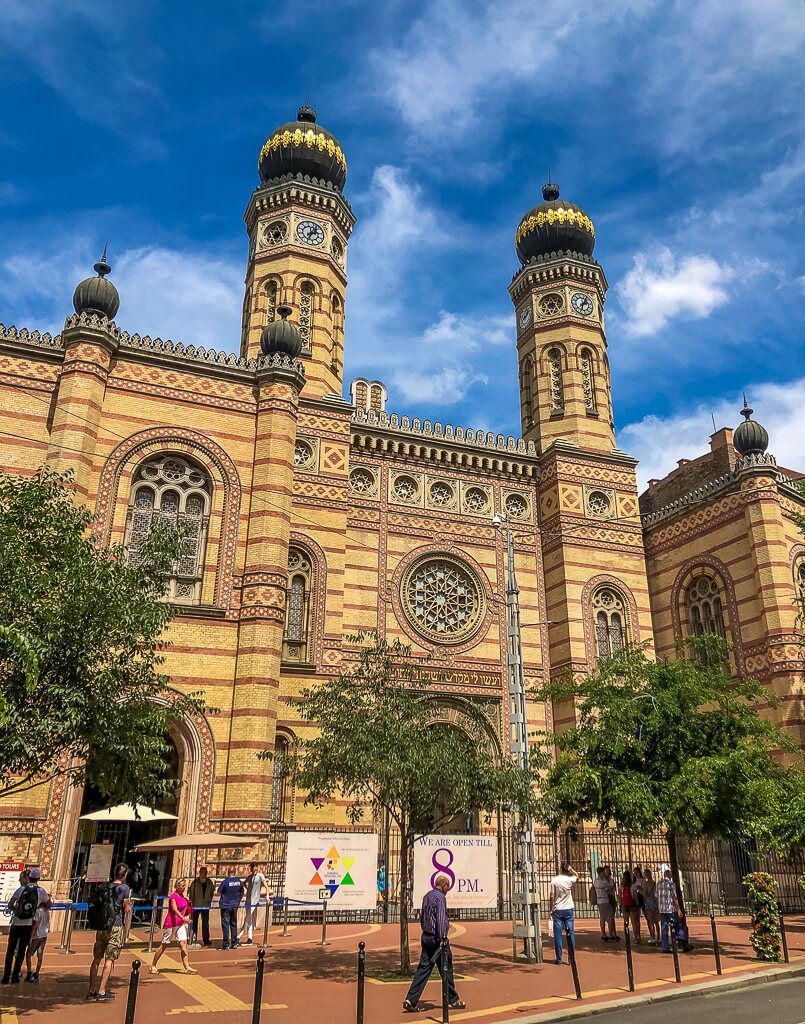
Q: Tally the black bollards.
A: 9